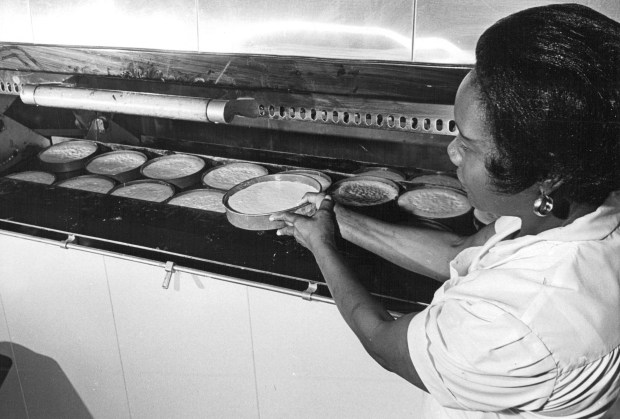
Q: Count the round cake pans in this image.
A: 15